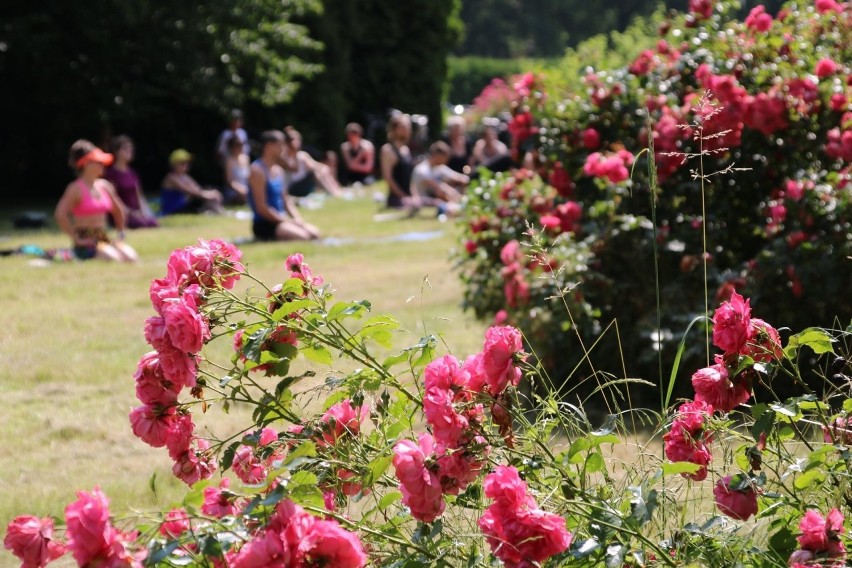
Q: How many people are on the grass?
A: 12